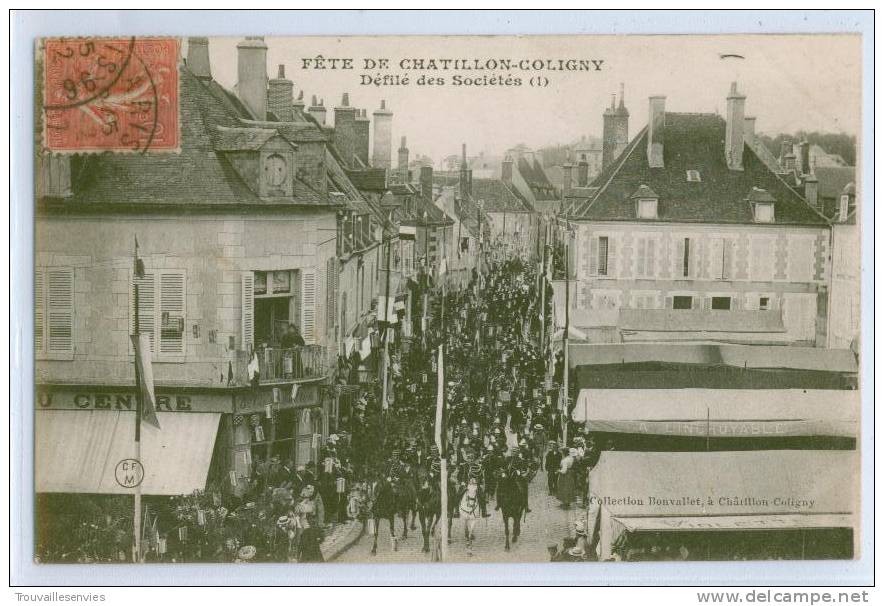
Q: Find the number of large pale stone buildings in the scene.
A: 2